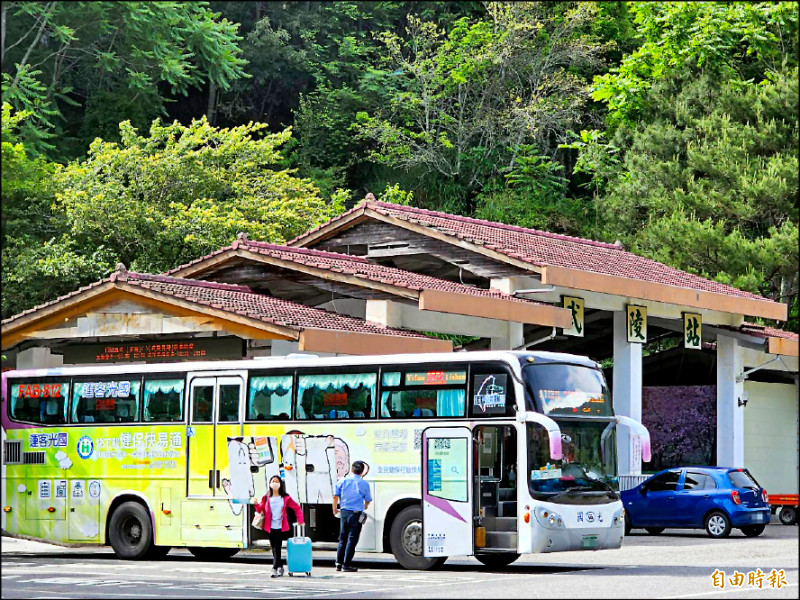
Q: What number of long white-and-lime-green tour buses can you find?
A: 1